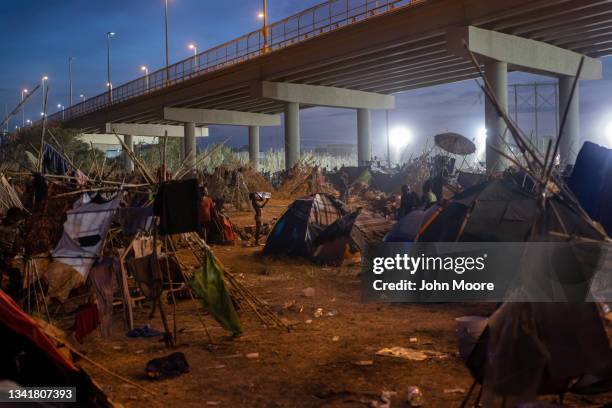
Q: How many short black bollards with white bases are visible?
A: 0